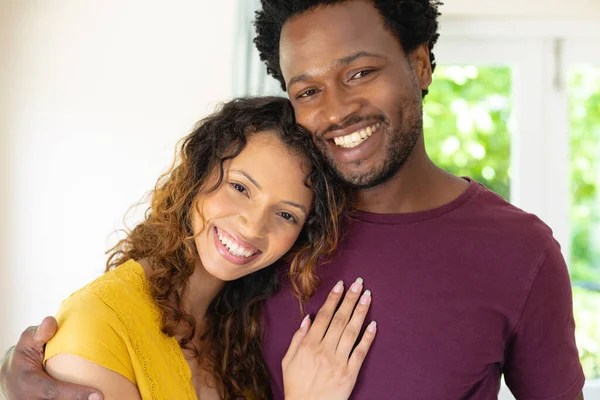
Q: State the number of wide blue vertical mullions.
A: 0